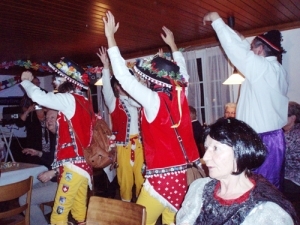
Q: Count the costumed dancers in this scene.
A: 4